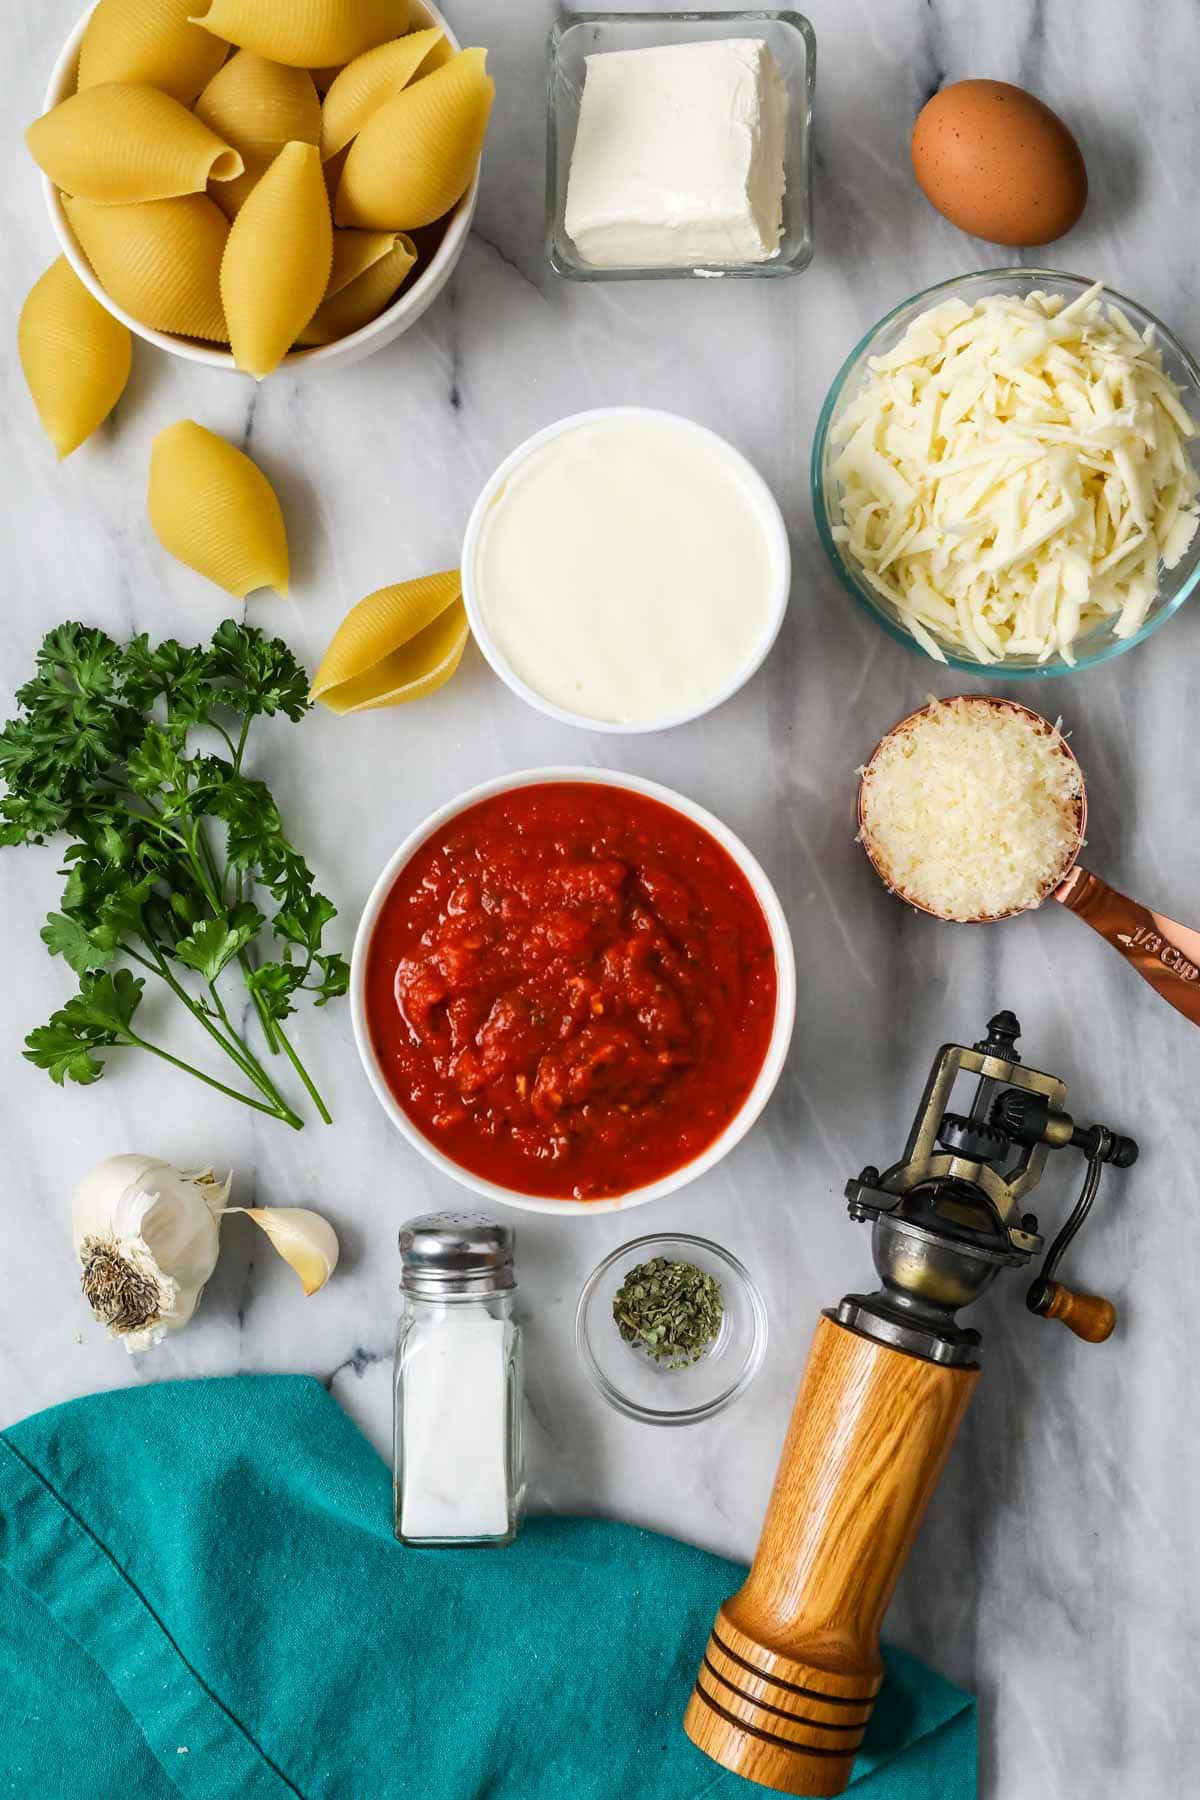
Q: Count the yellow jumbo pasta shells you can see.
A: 12